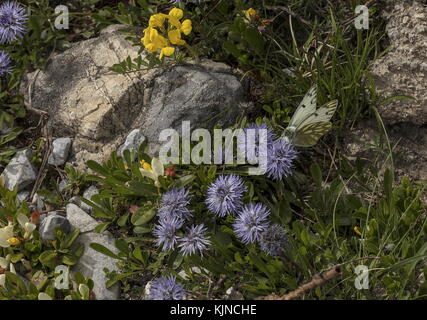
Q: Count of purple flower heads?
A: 11